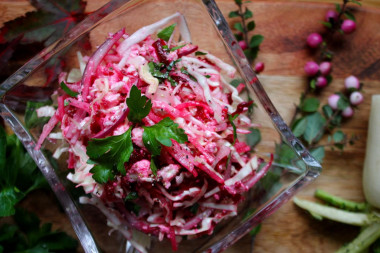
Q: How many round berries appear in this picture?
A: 12